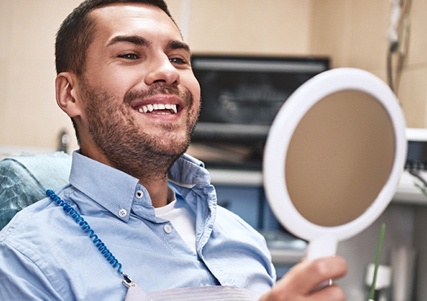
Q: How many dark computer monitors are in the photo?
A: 1